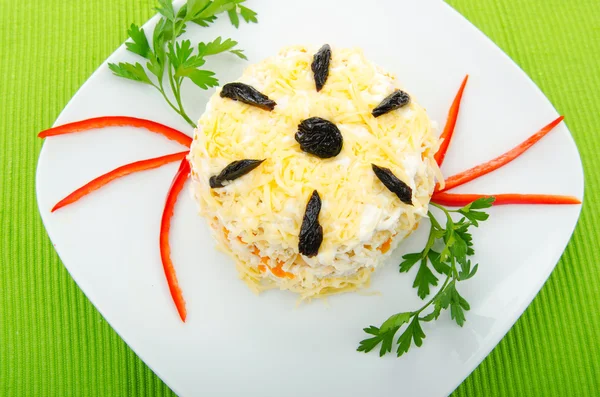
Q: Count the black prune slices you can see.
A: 7